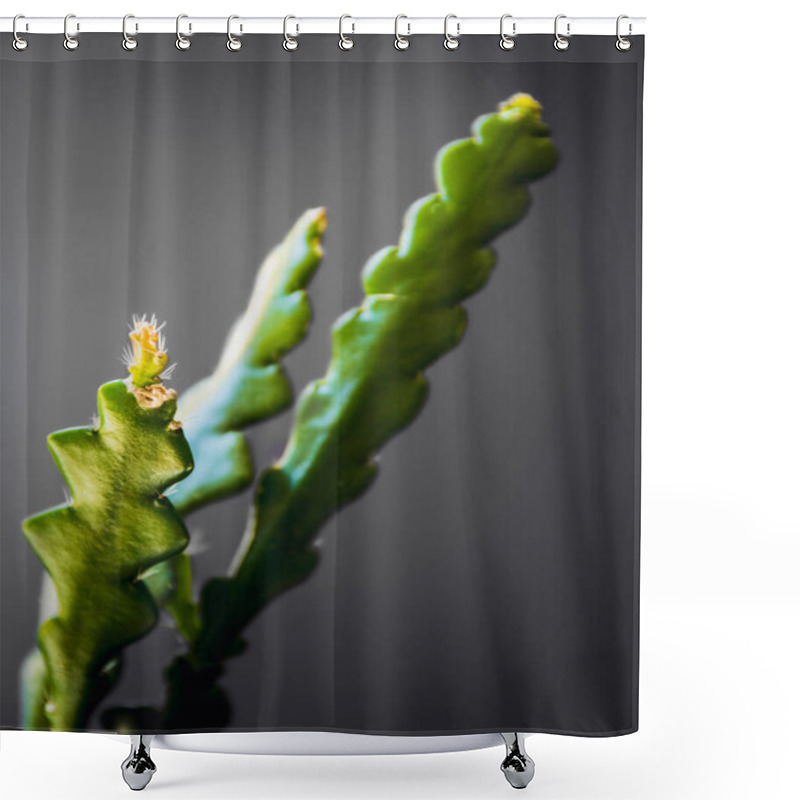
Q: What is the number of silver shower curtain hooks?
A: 12